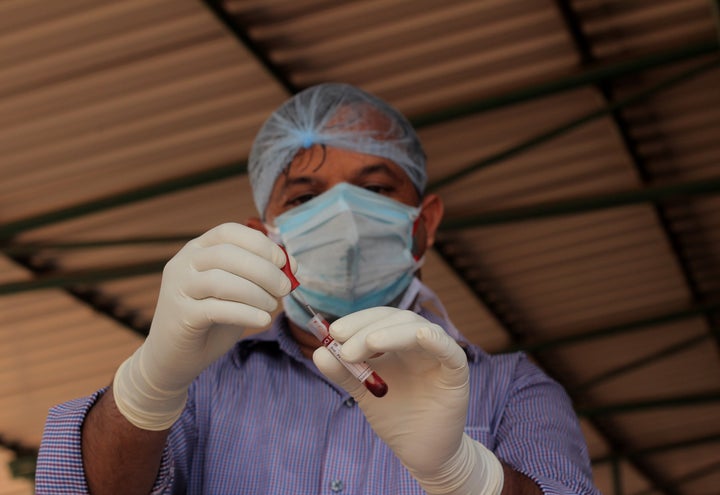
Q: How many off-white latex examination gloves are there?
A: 2